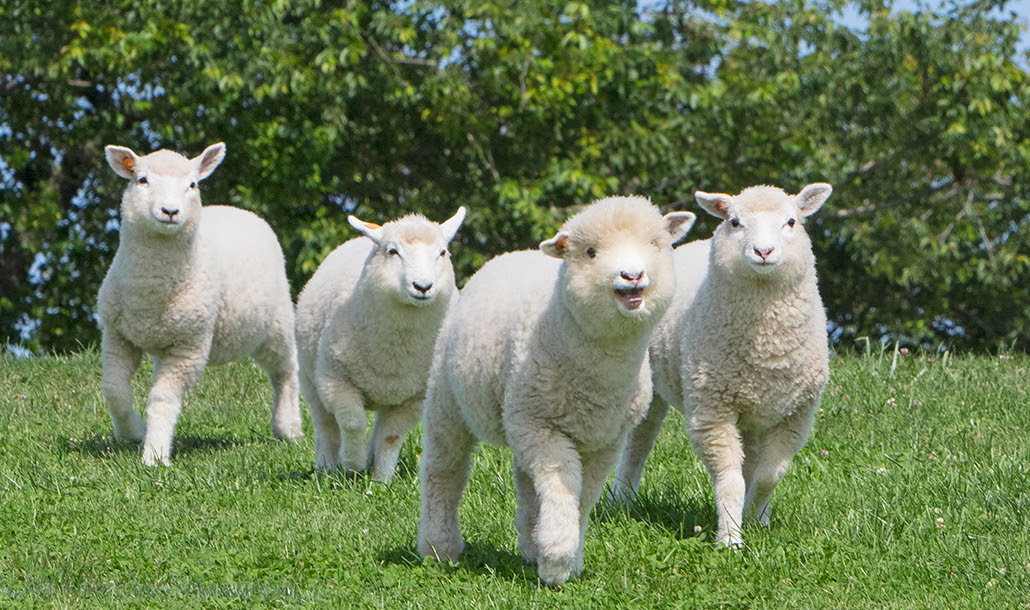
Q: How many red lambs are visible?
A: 0